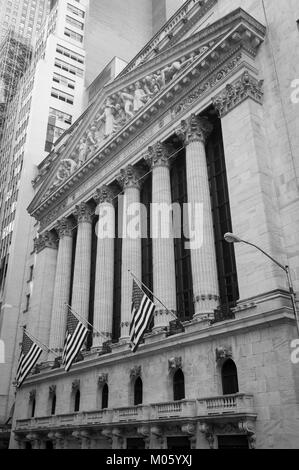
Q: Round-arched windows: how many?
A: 7